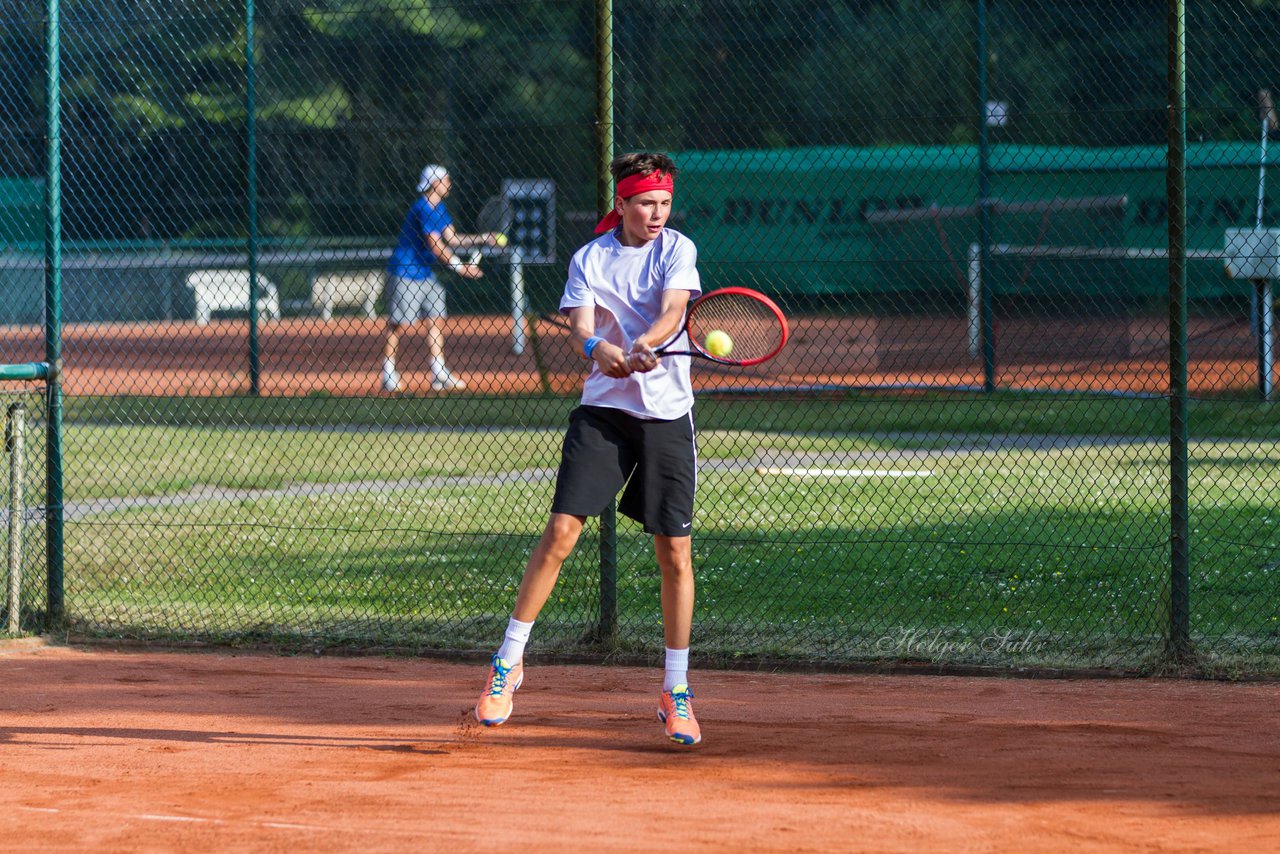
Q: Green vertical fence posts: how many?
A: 5